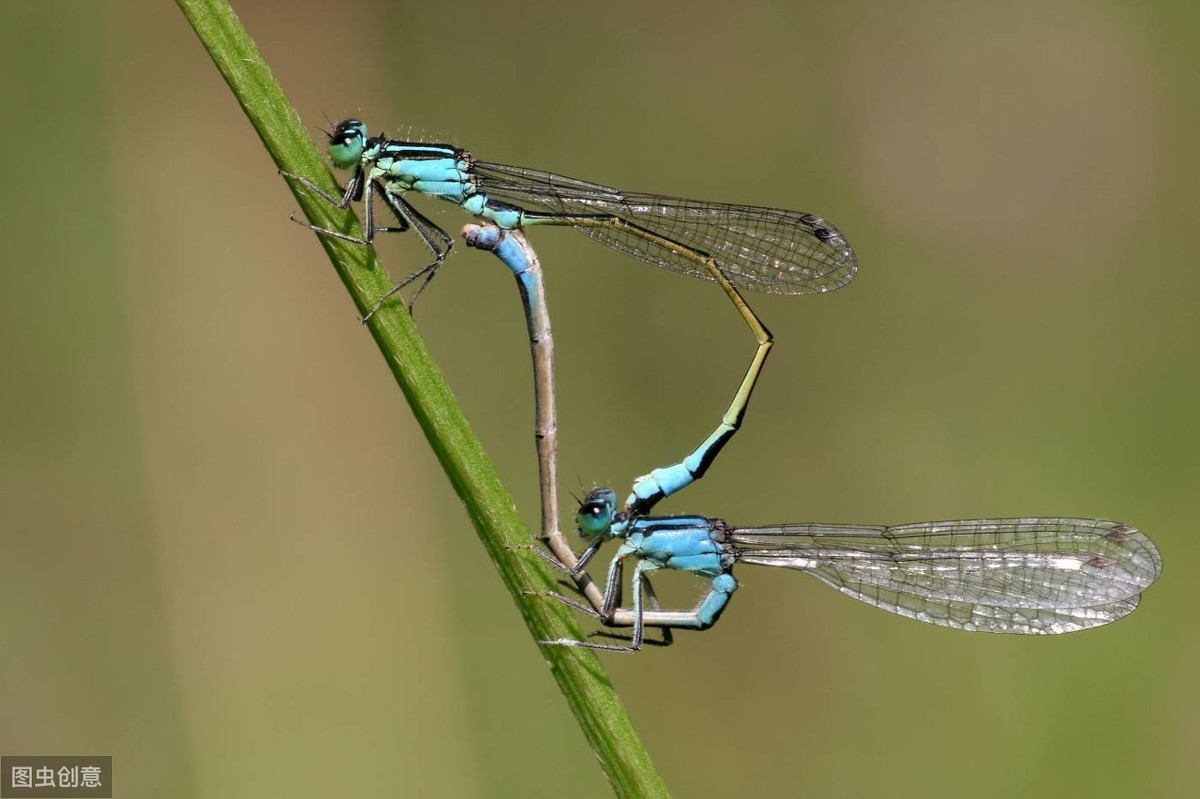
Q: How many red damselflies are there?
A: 0